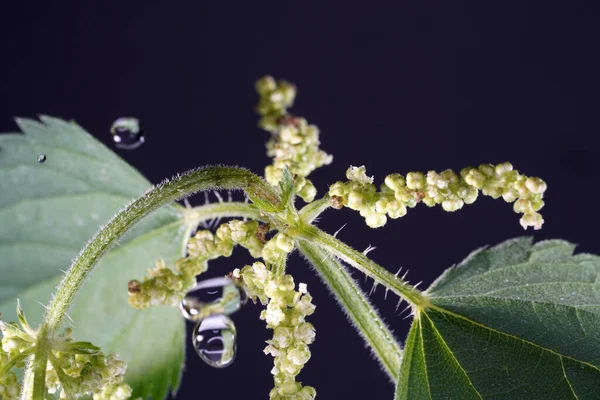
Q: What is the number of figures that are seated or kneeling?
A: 0